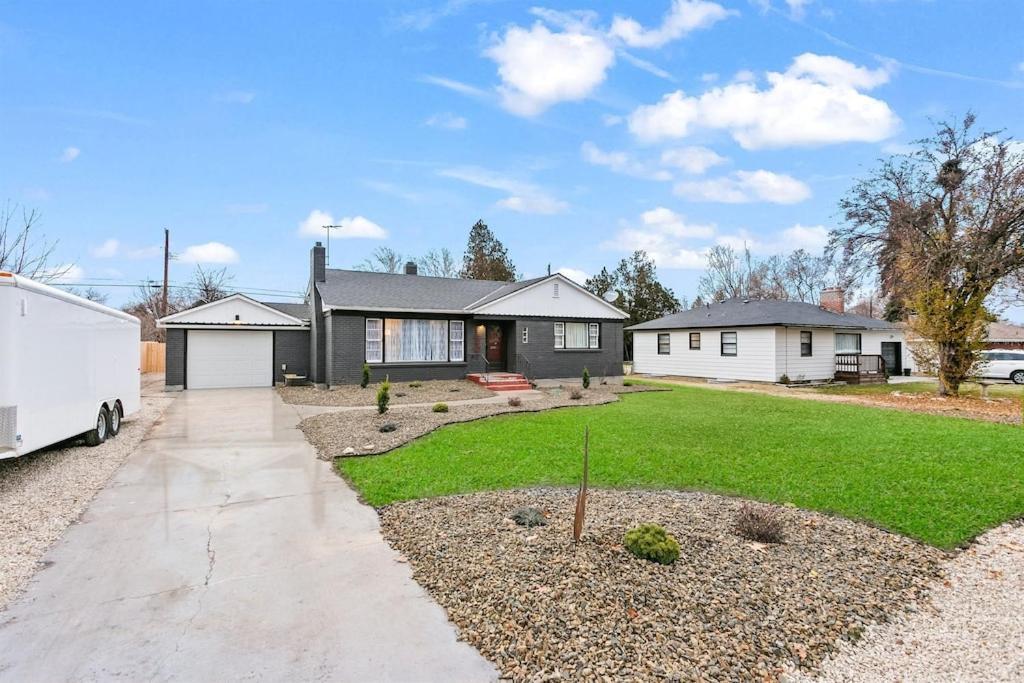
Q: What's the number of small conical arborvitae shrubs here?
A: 3